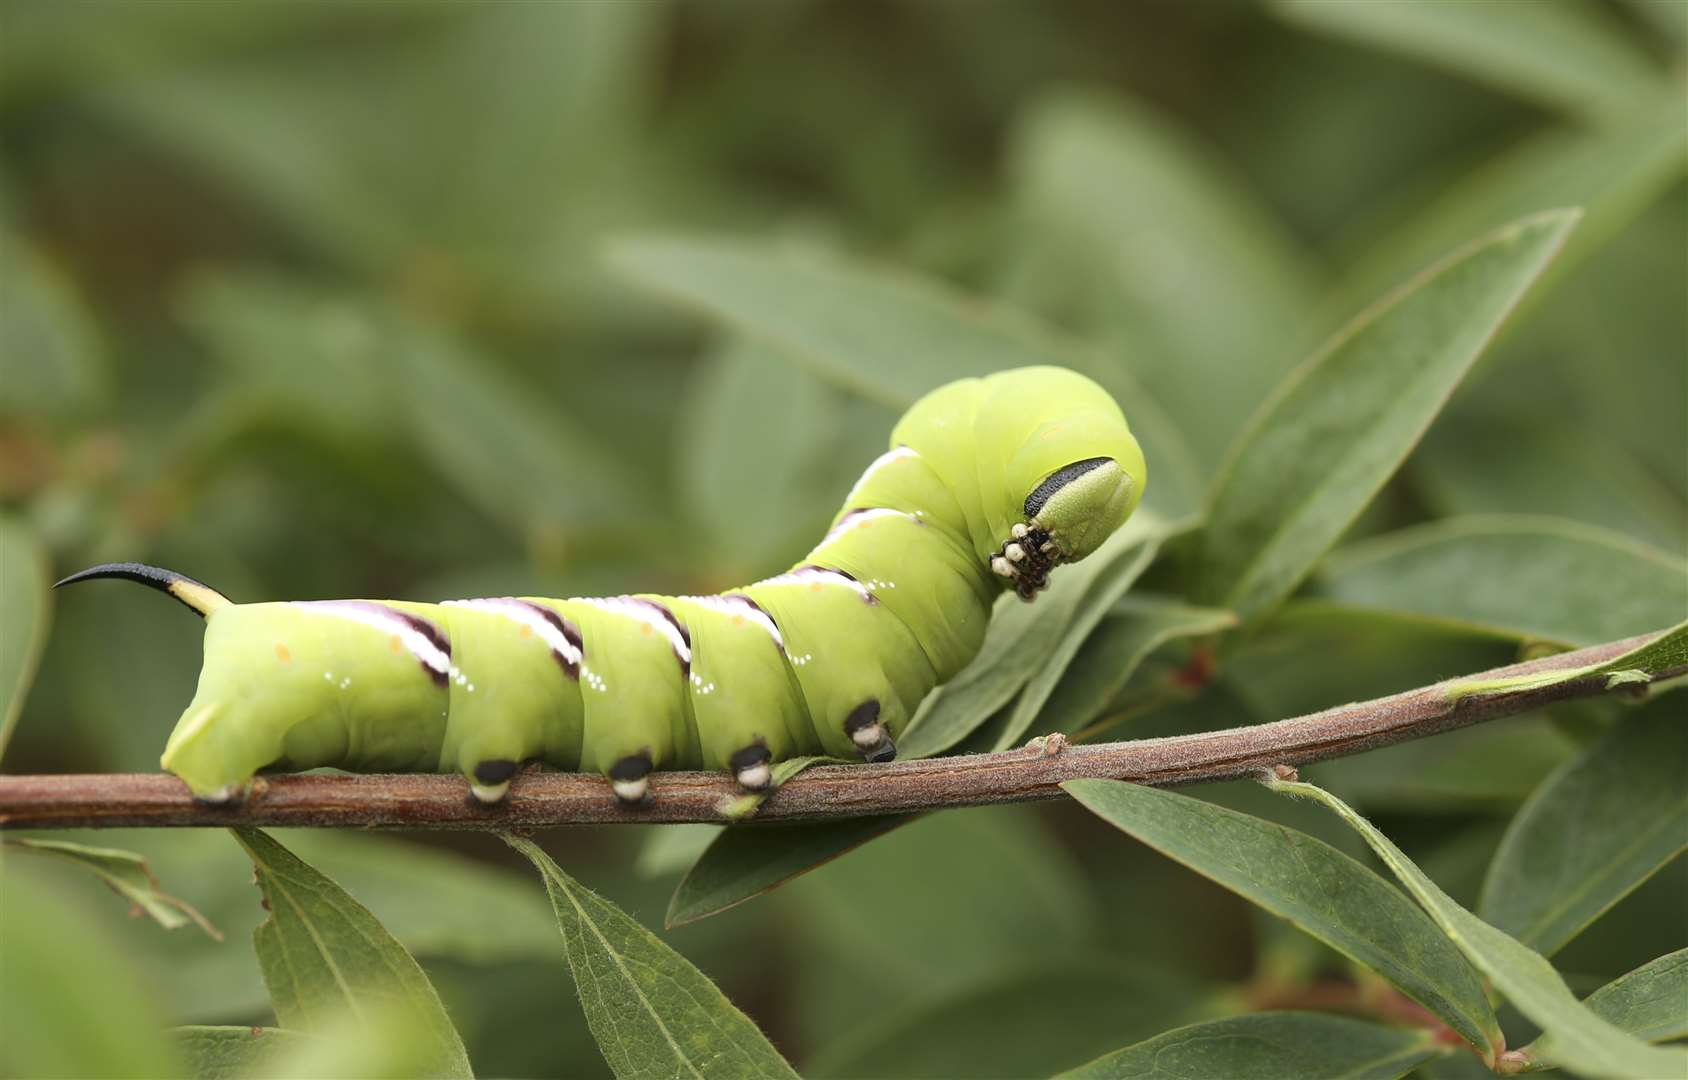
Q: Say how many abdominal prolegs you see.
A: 4